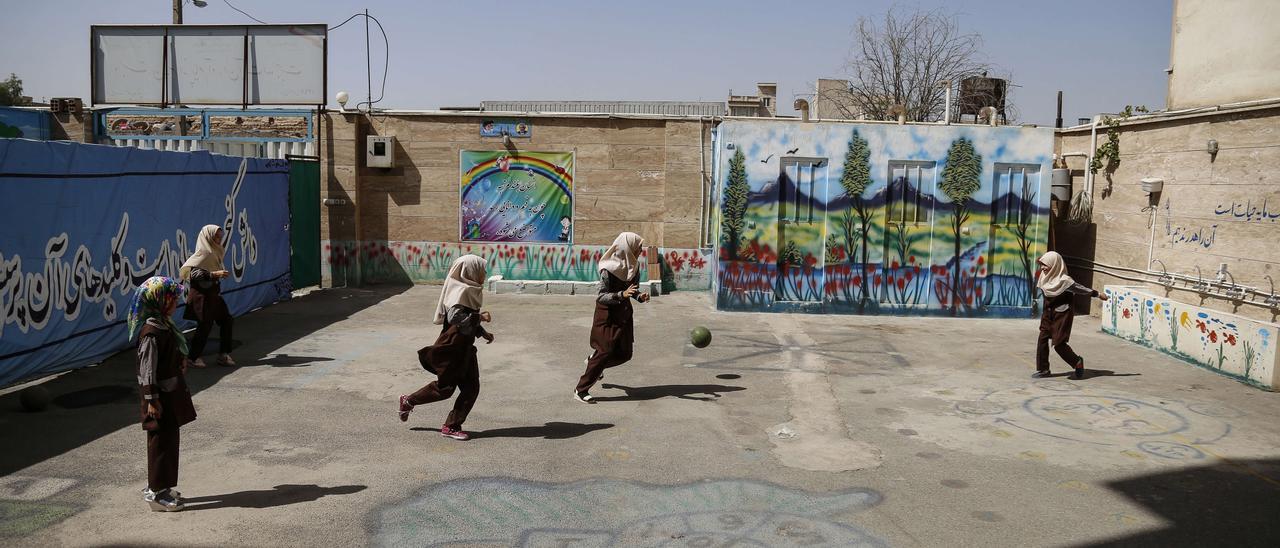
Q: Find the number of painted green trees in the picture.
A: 3